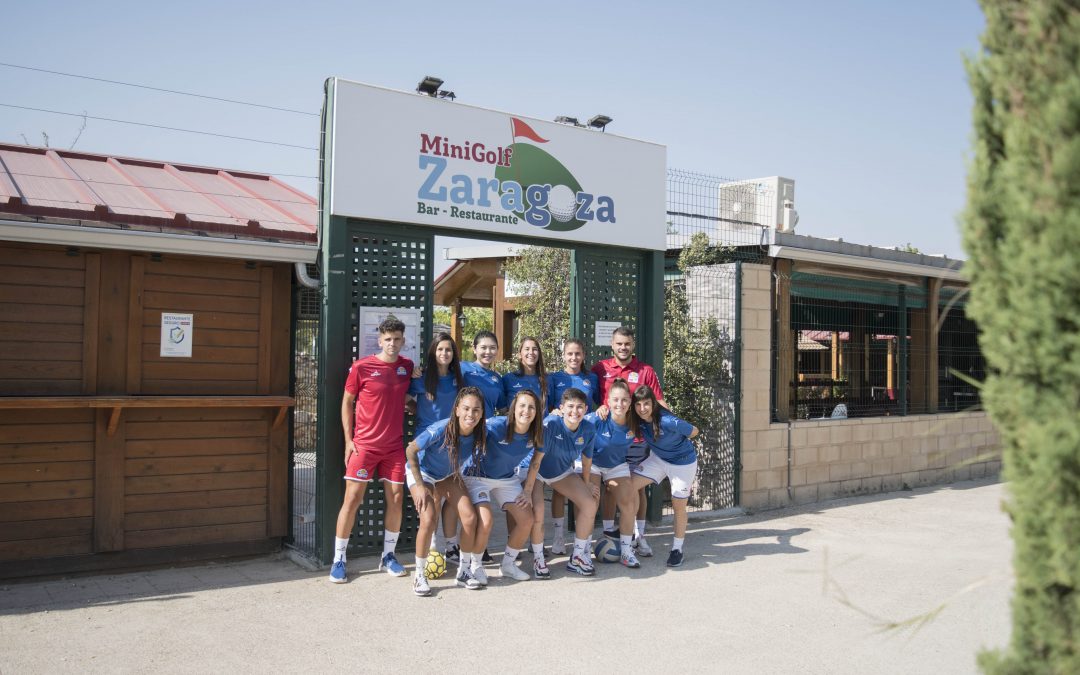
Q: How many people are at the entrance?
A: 11